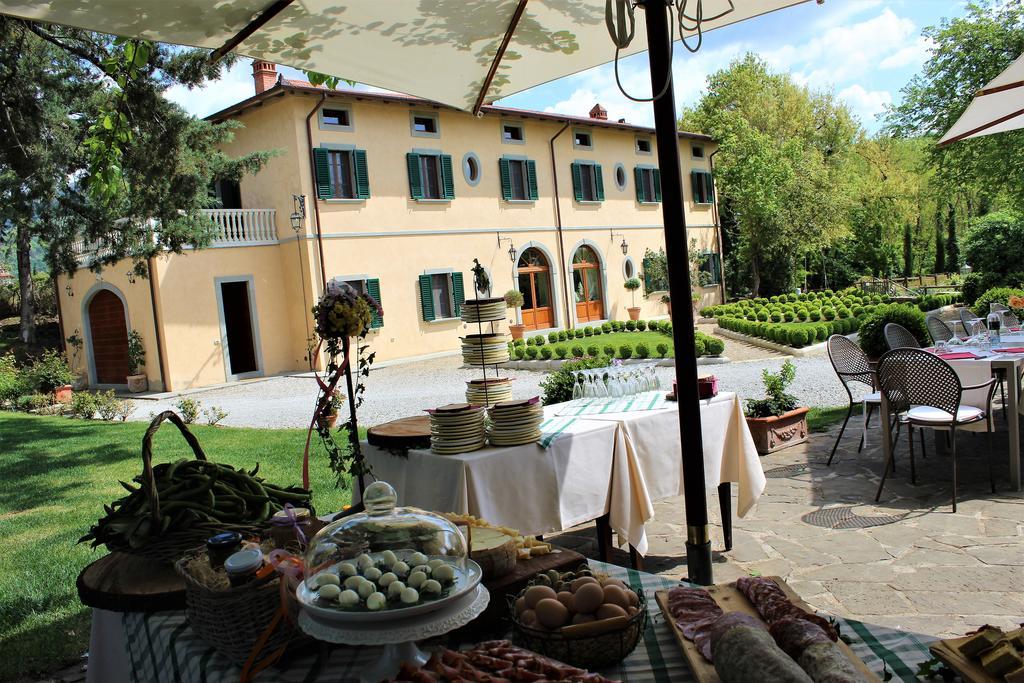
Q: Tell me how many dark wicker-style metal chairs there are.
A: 6